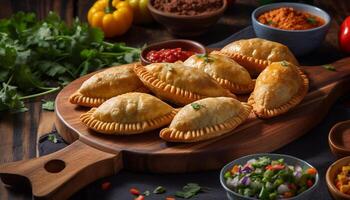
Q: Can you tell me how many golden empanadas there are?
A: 7